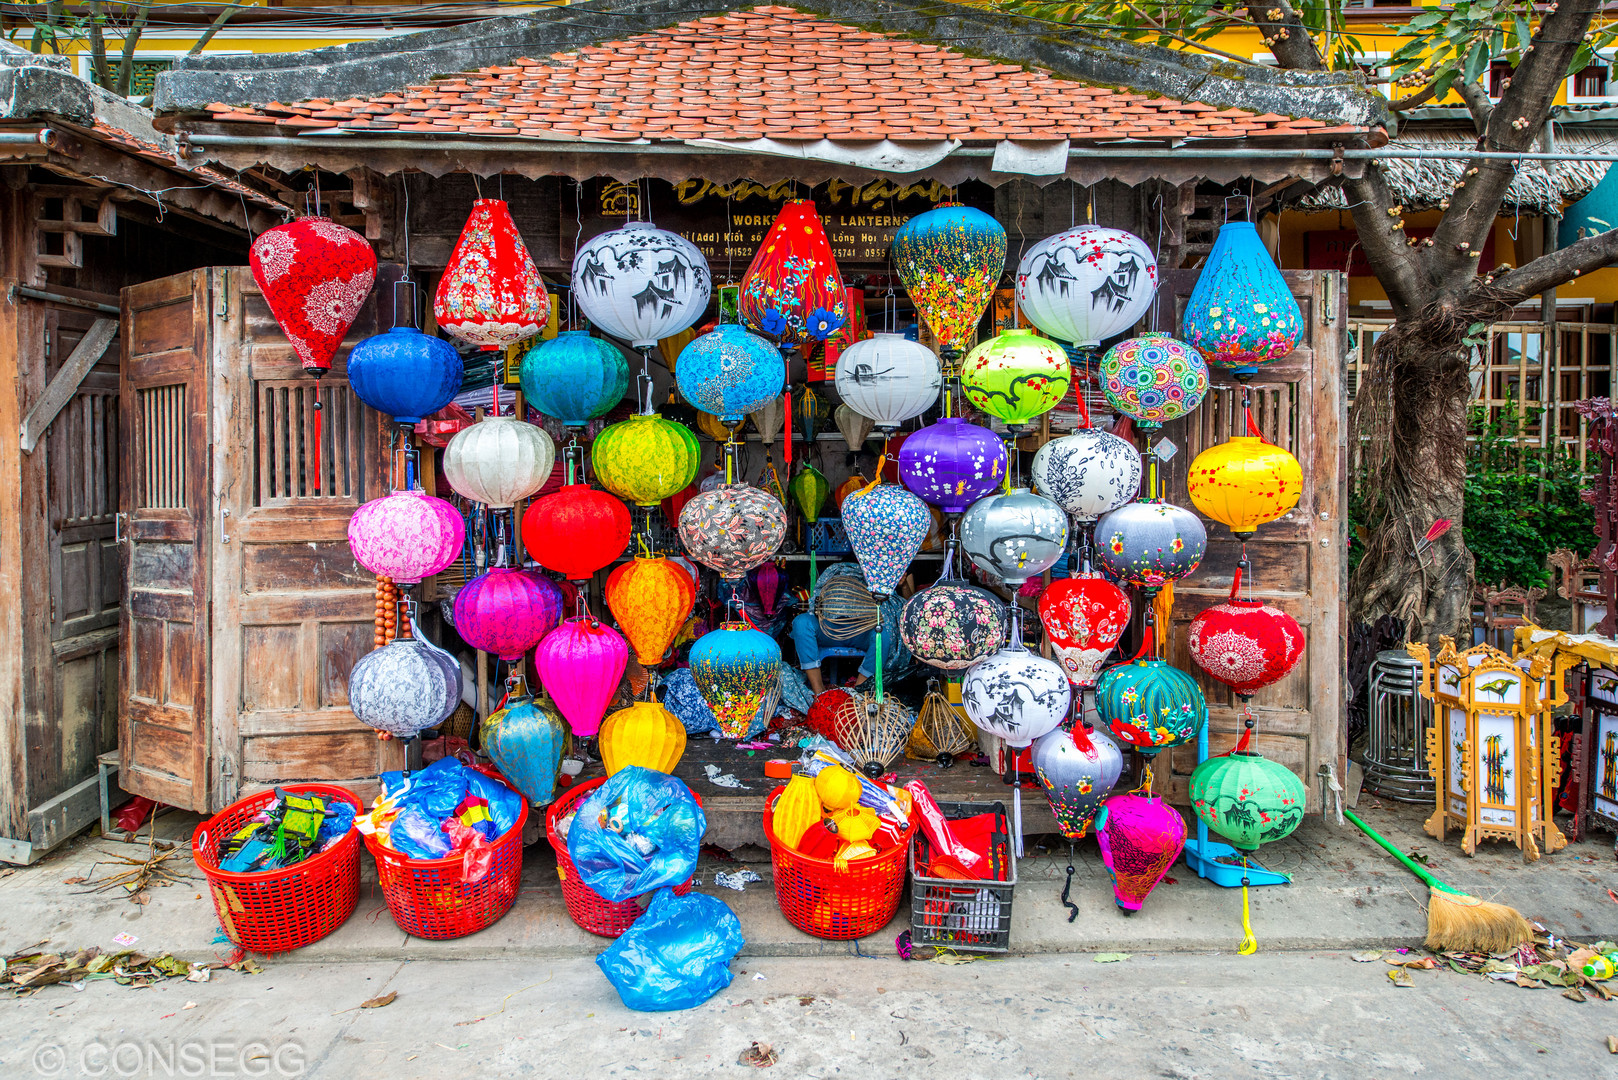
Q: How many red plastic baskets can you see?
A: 4